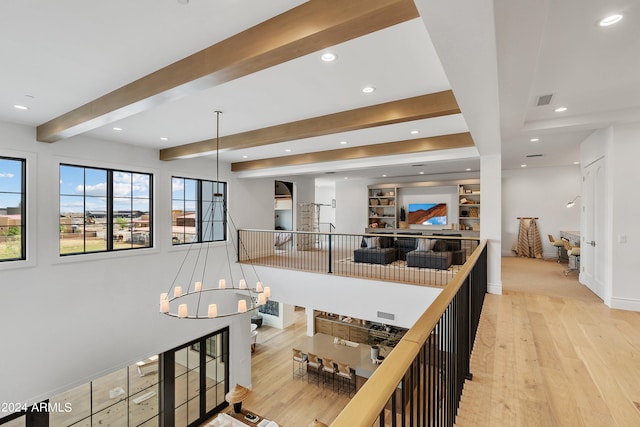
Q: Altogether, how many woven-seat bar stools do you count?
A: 4